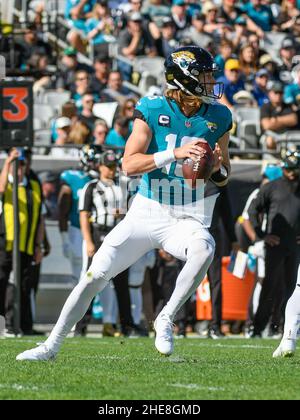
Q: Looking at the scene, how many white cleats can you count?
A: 3